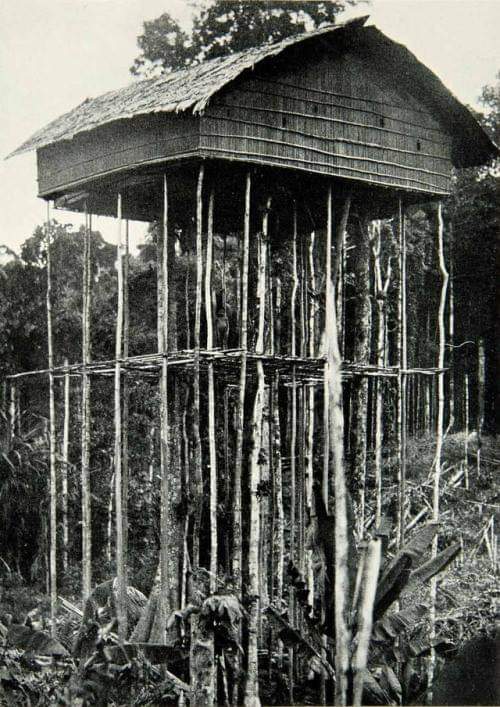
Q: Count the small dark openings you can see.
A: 4